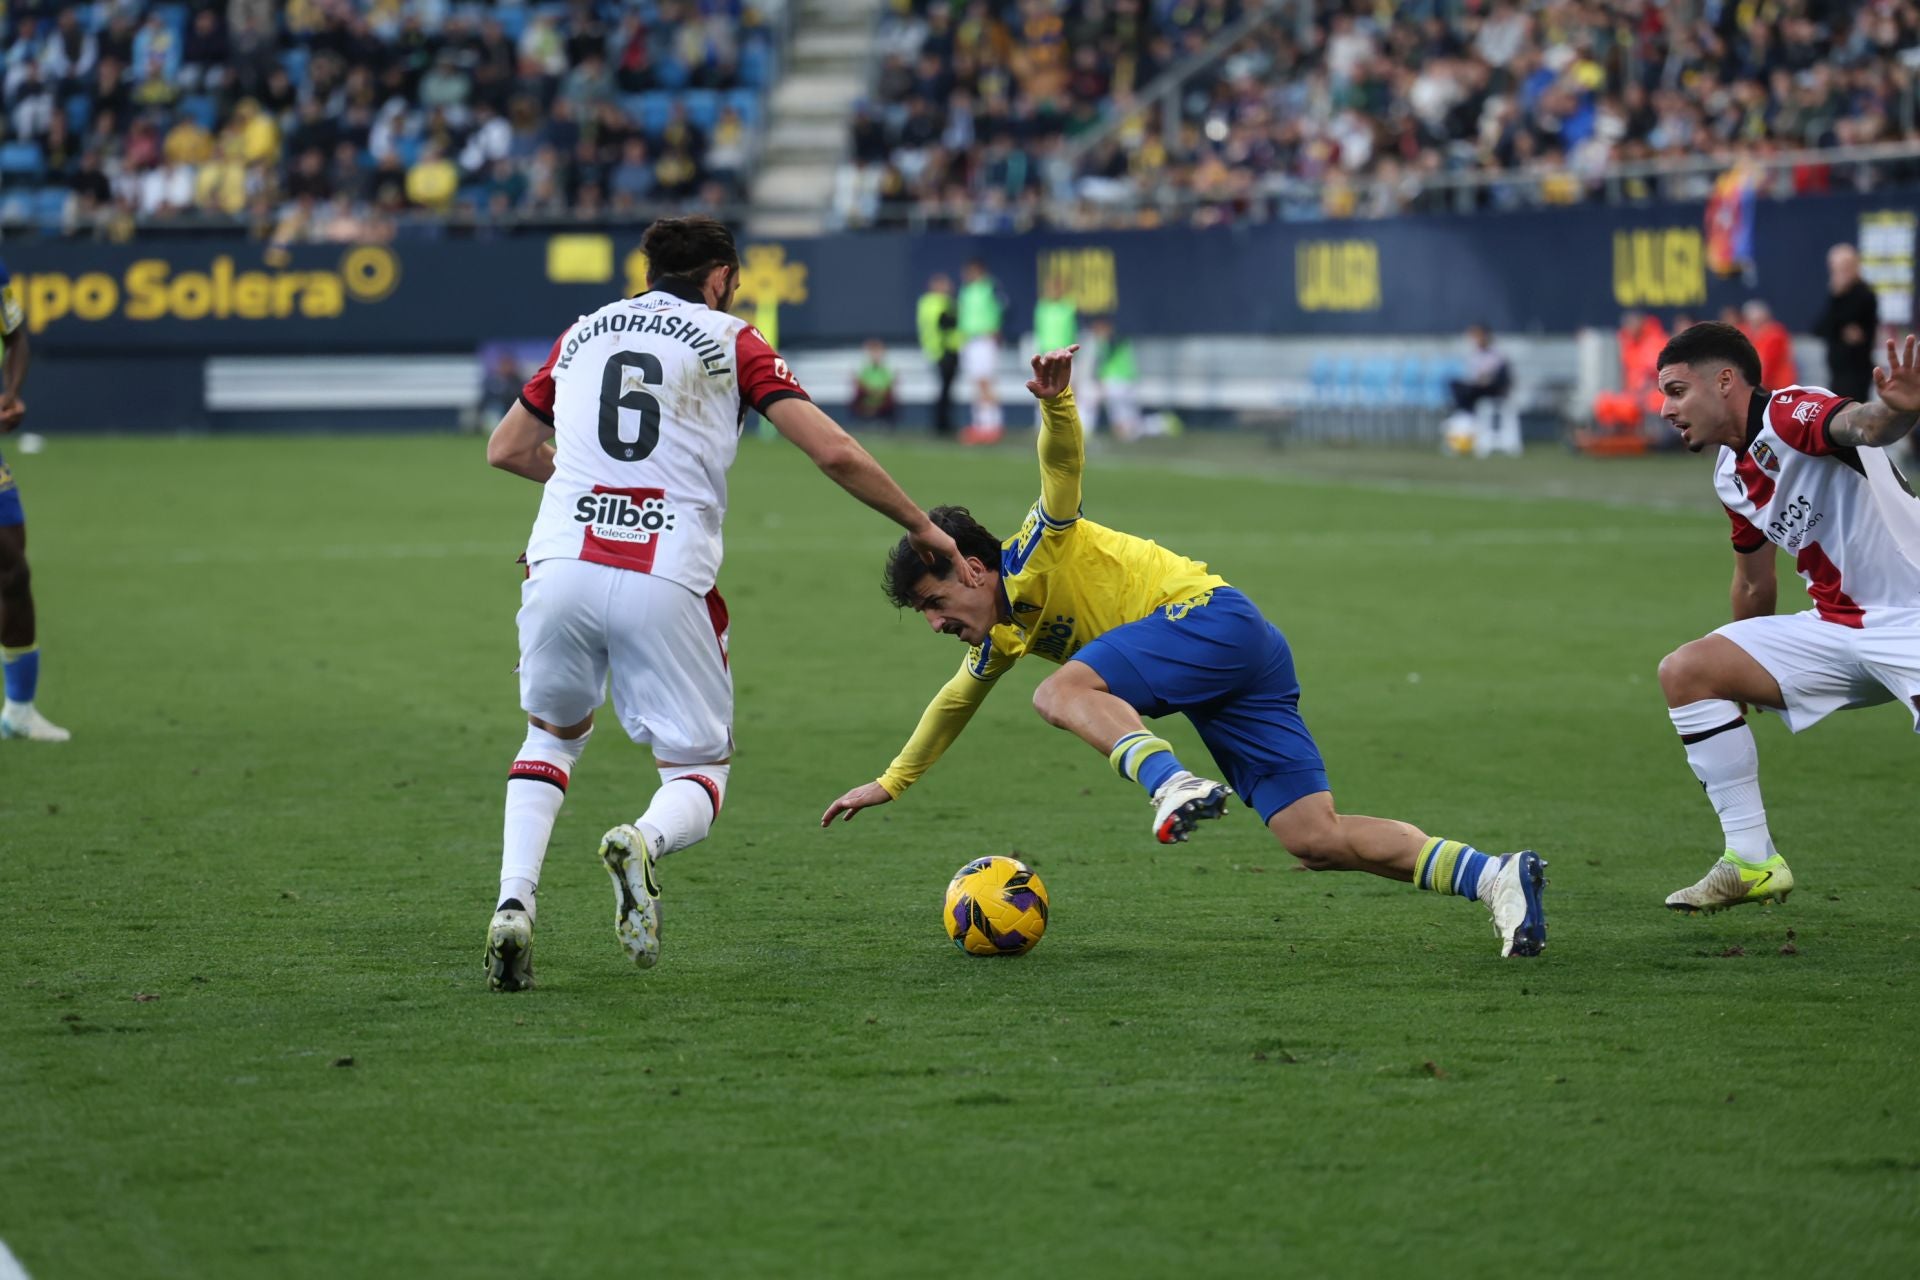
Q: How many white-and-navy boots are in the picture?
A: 2